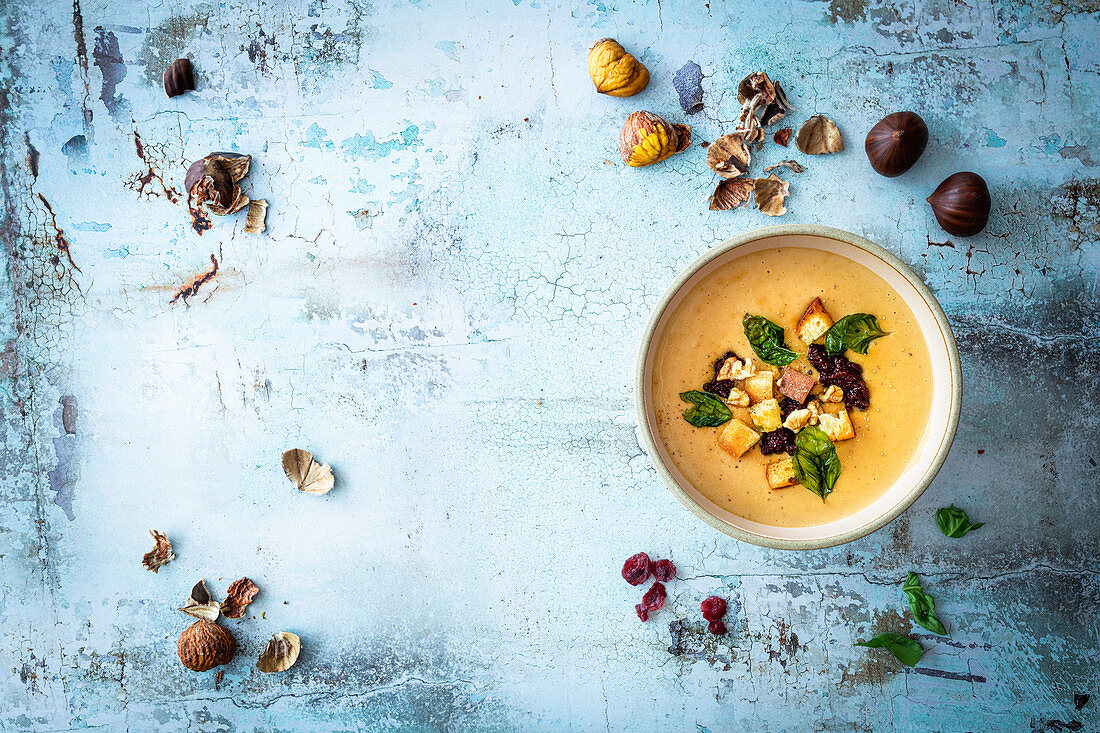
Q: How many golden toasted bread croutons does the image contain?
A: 7